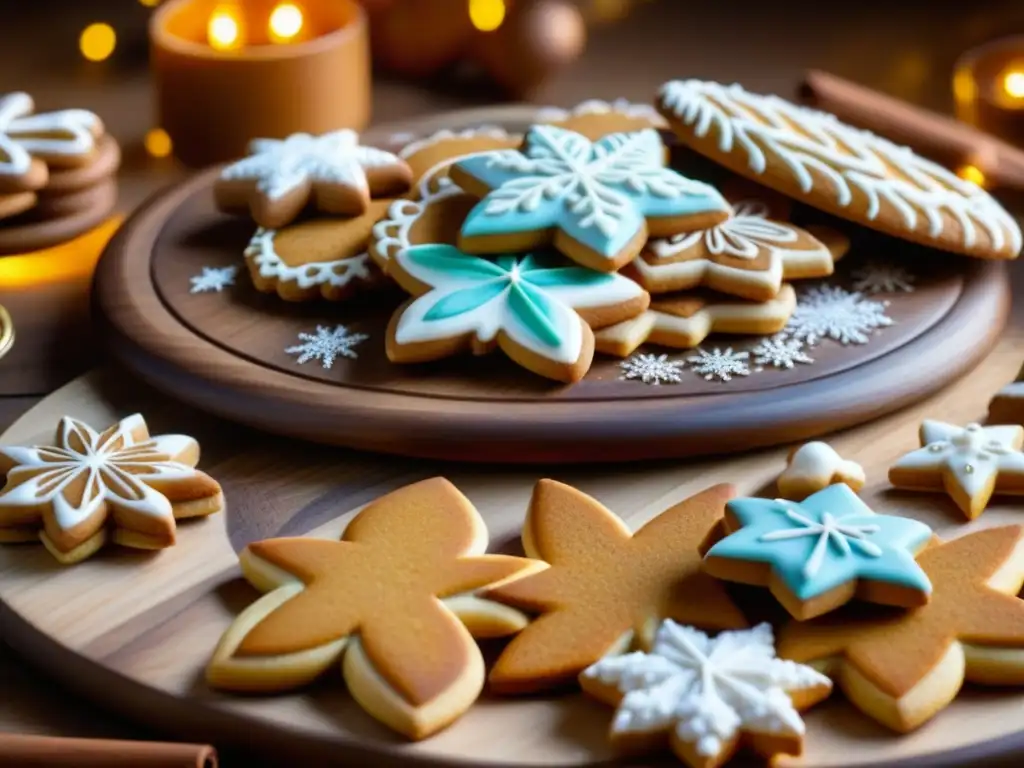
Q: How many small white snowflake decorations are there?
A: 7